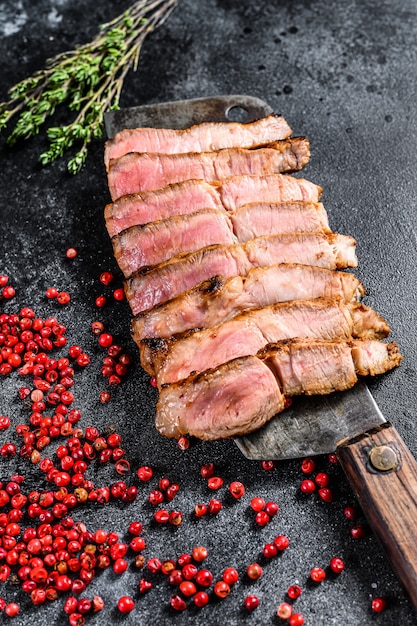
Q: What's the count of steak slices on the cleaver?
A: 8